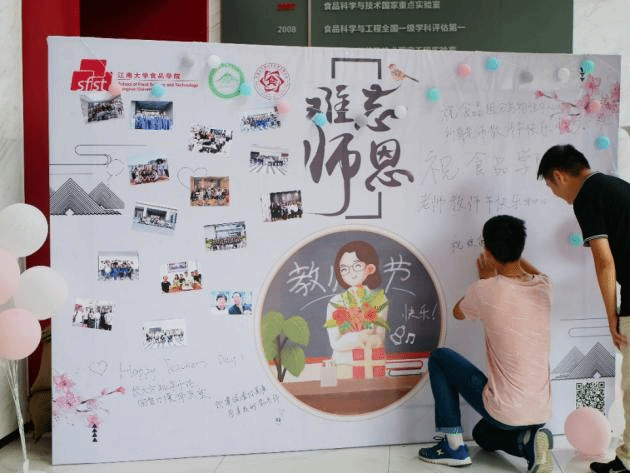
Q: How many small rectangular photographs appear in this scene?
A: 15